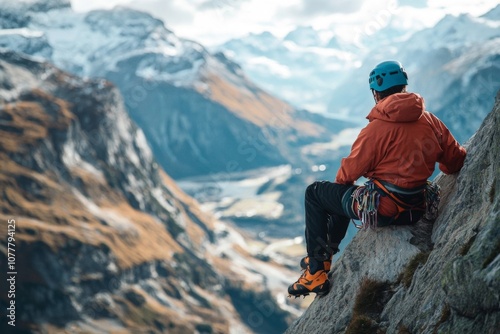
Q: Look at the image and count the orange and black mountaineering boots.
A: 2